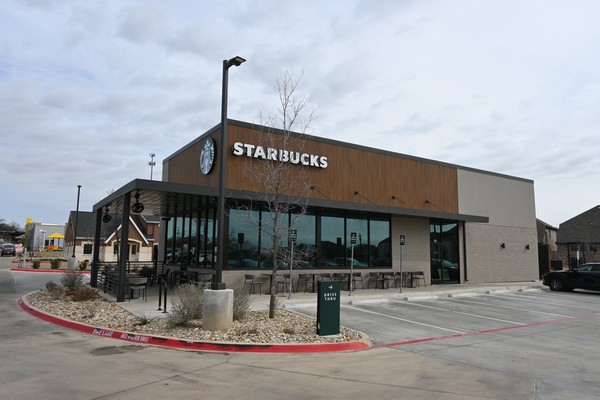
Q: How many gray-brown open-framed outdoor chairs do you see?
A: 11